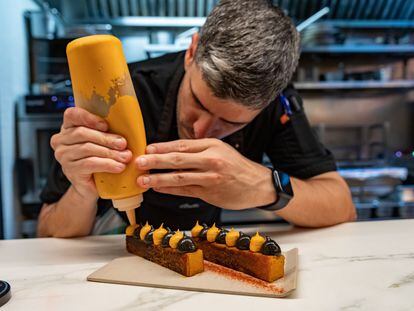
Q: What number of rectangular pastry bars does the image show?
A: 2